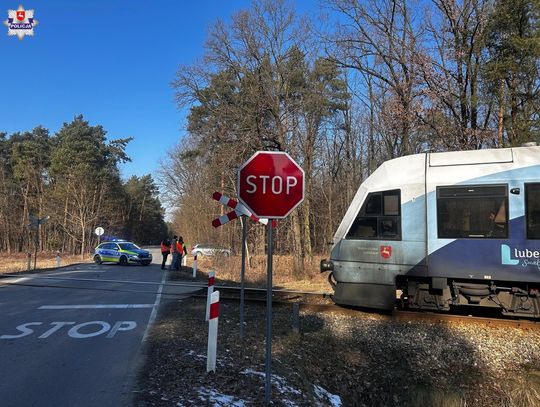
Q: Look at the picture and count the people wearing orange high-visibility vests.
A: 3